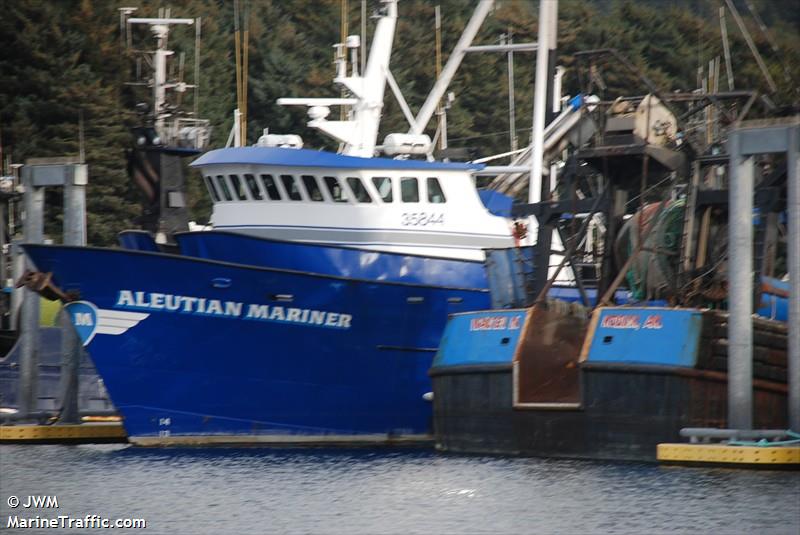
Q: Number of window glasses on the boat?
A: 12